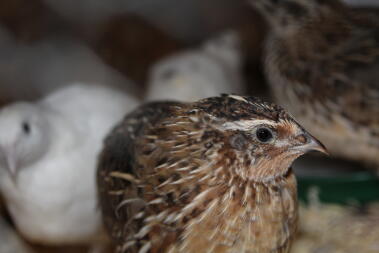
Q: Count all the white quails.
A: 2